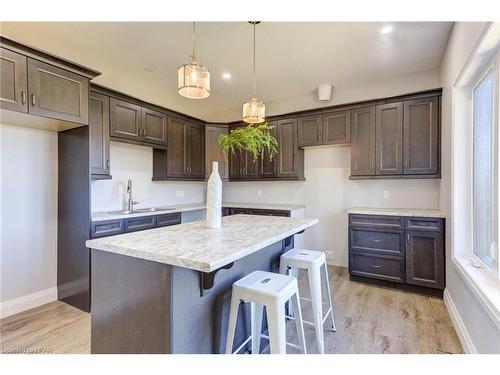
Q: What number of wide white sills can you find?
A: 1